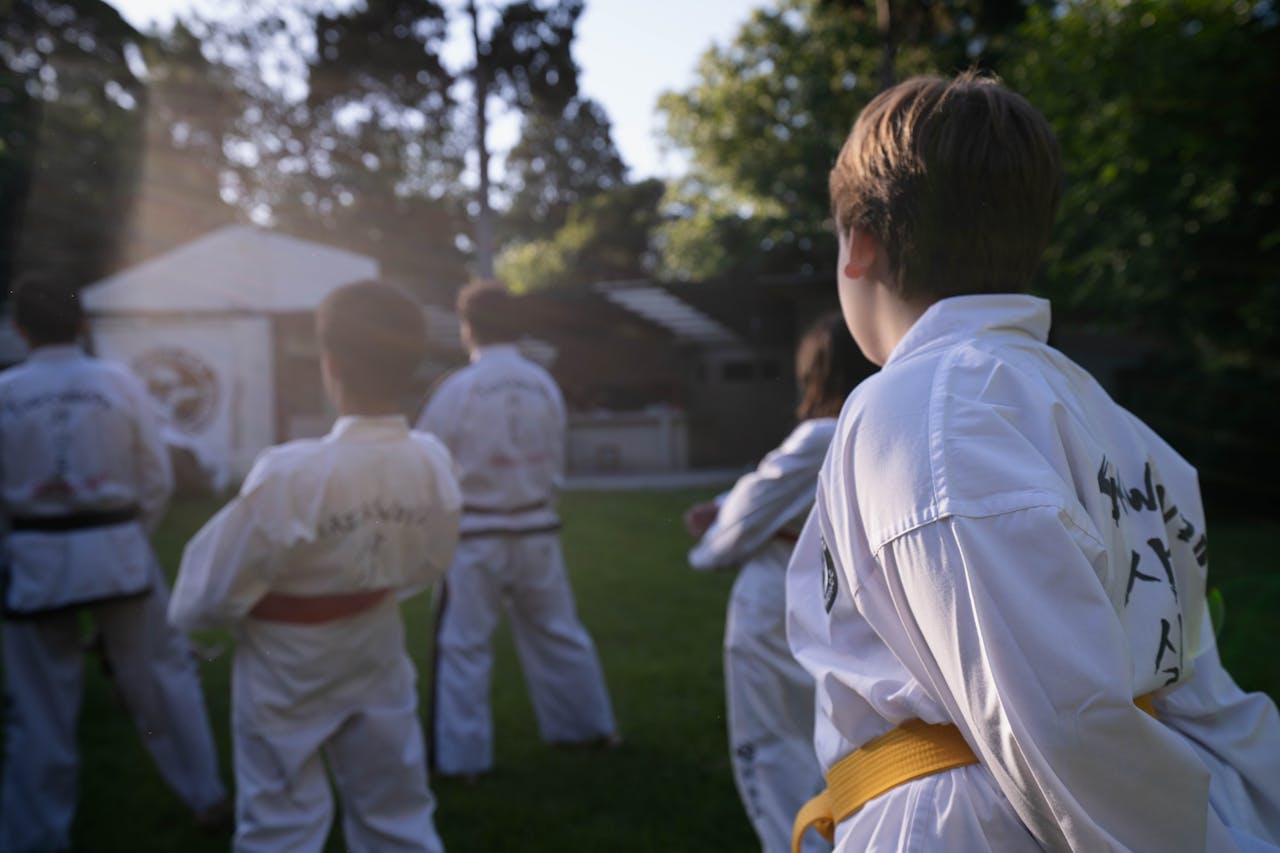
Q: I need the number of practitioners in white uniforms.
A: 5